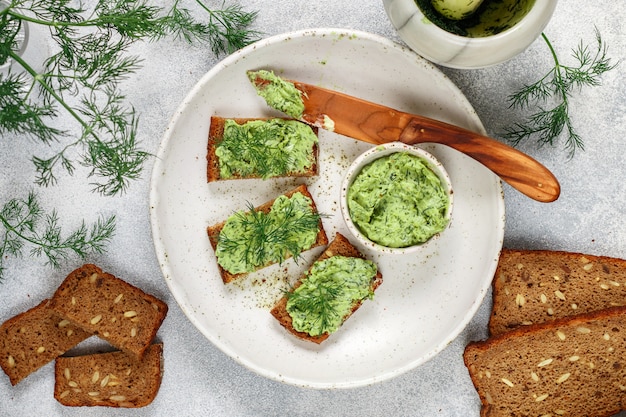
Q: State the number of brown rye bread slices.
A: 8